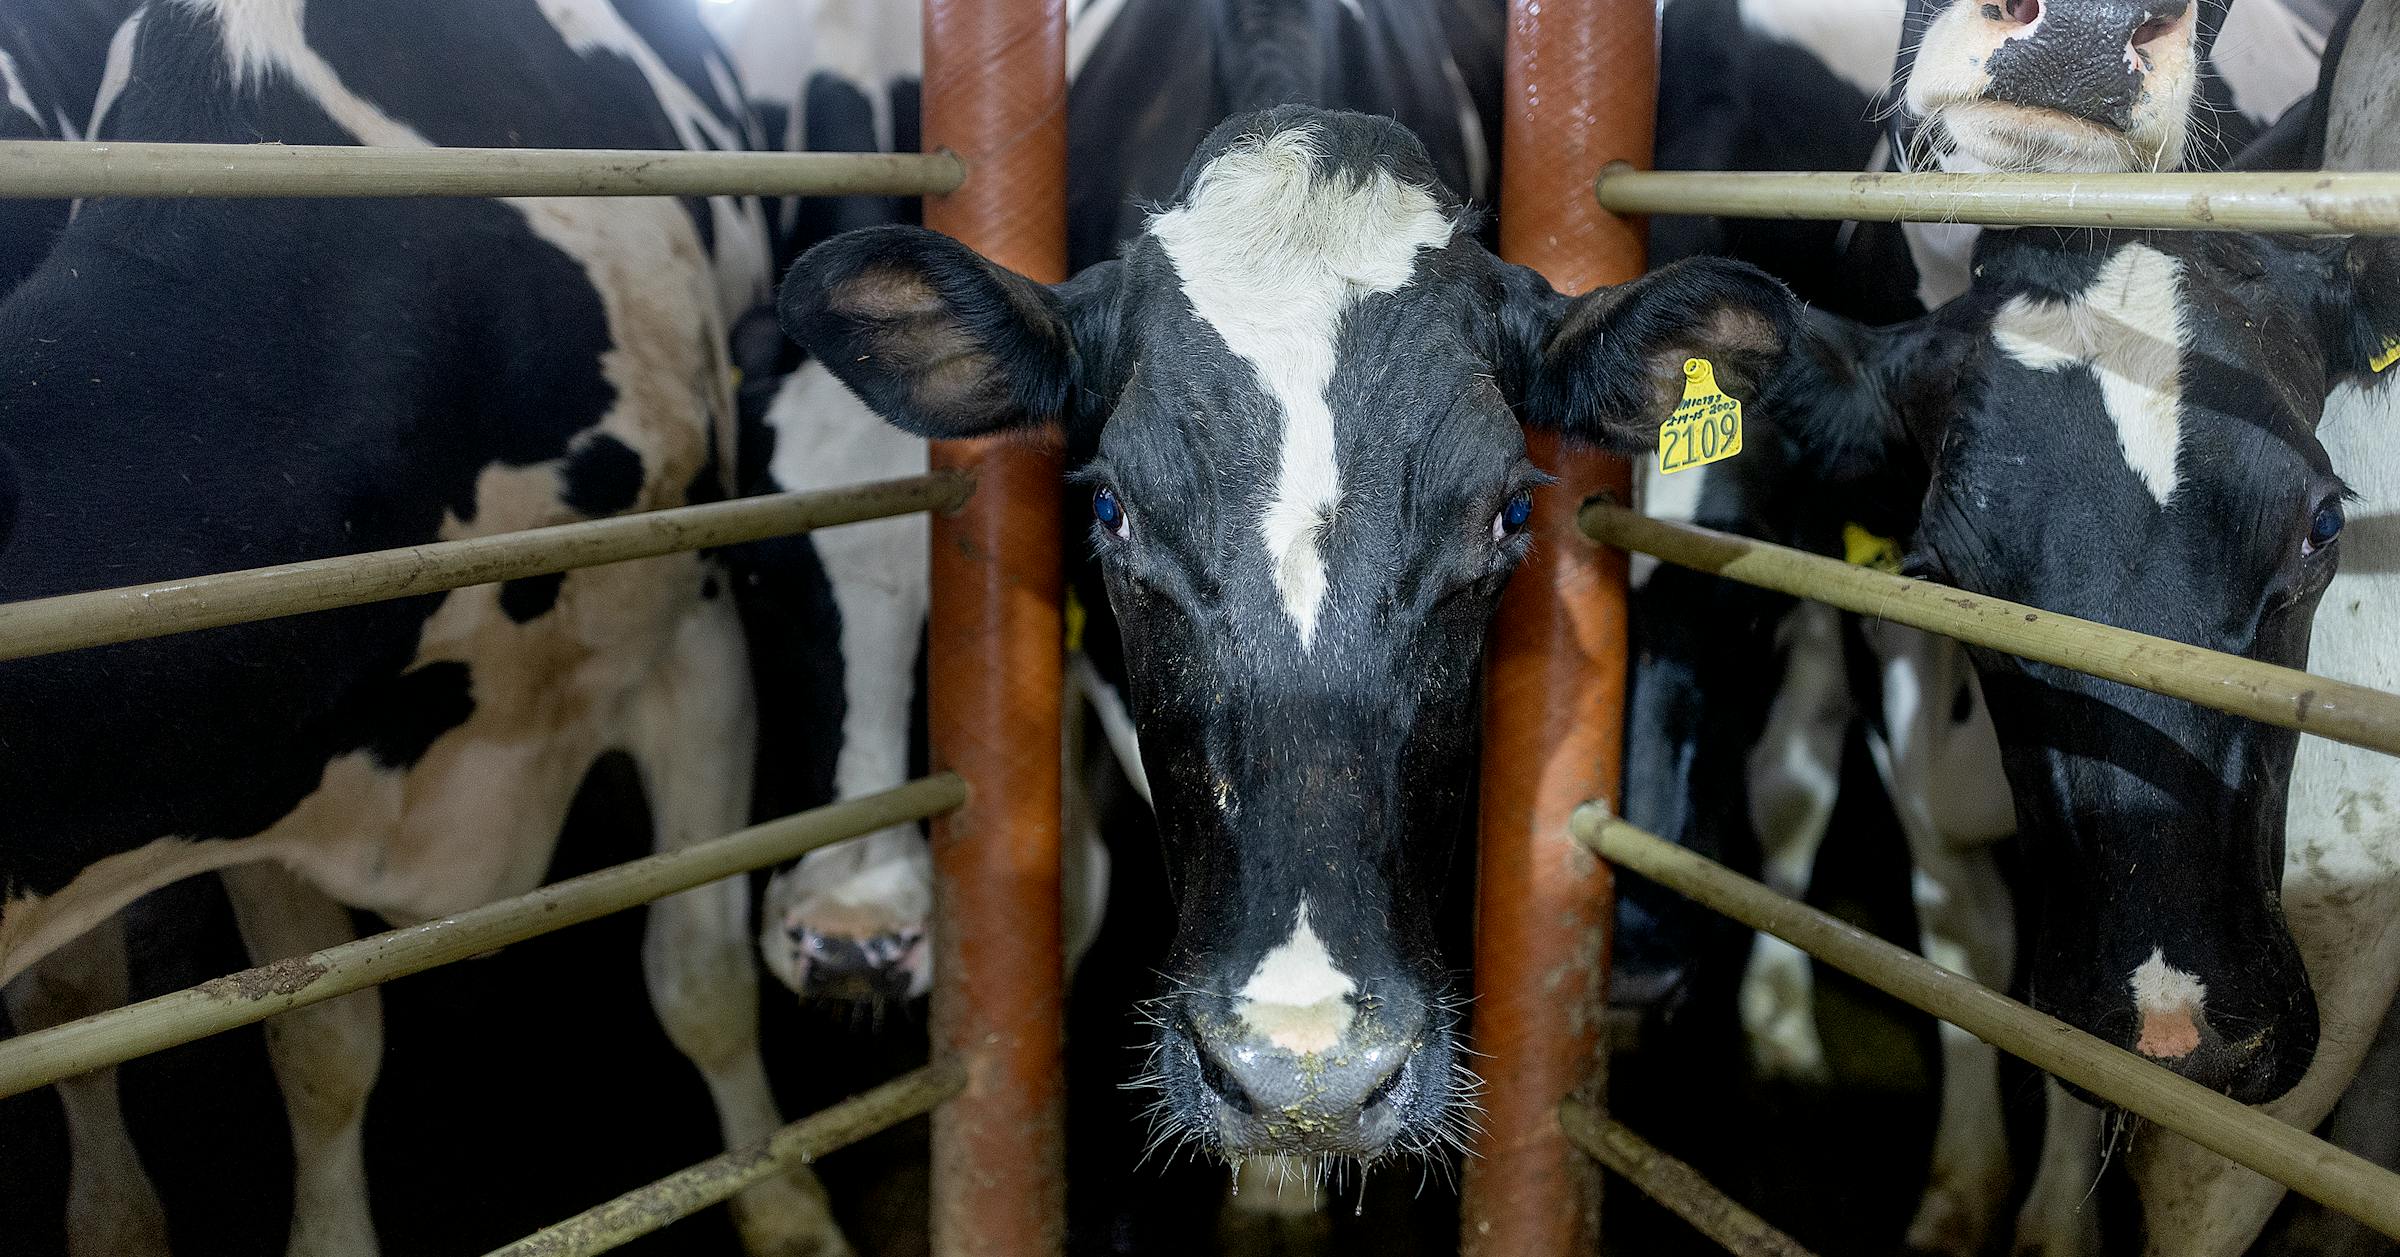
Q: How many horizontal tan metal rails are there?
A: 8